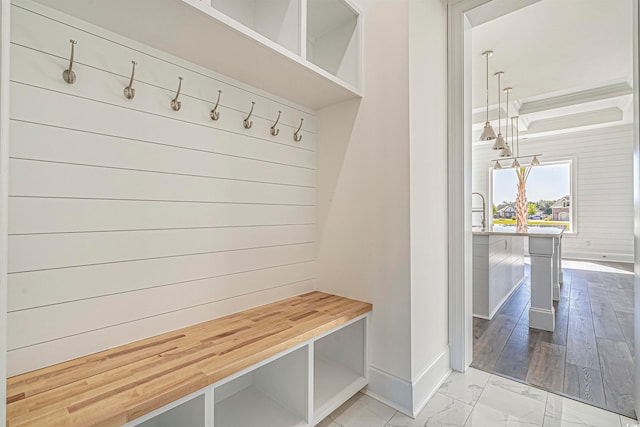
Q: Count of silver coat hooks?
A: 7